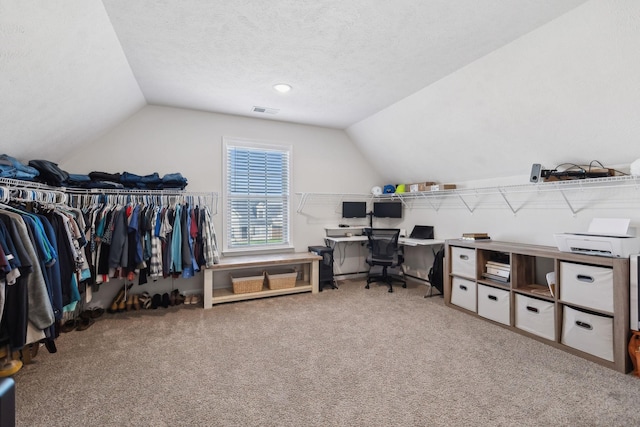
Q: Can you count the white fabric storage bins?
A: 6